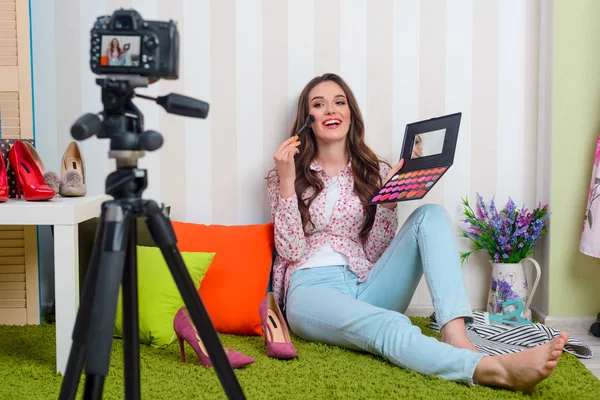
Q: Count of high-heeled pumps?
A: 6